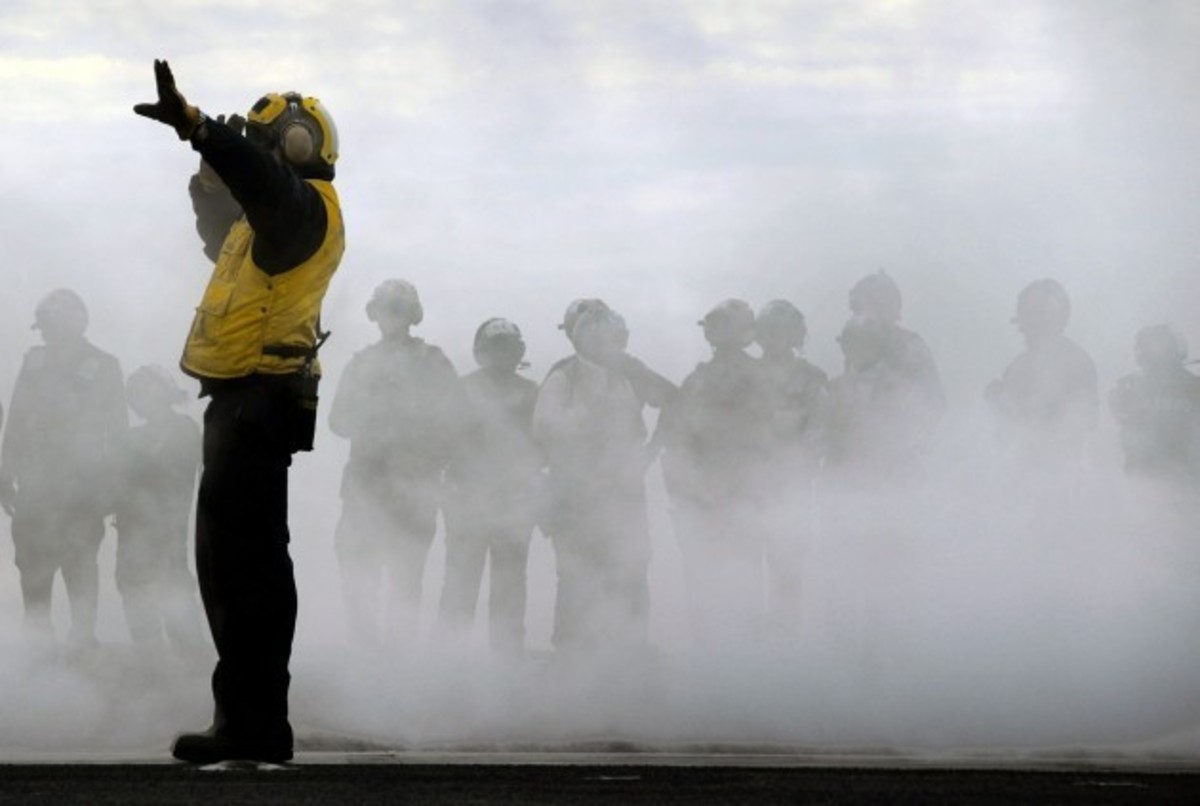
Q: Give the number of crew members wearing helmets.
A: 13